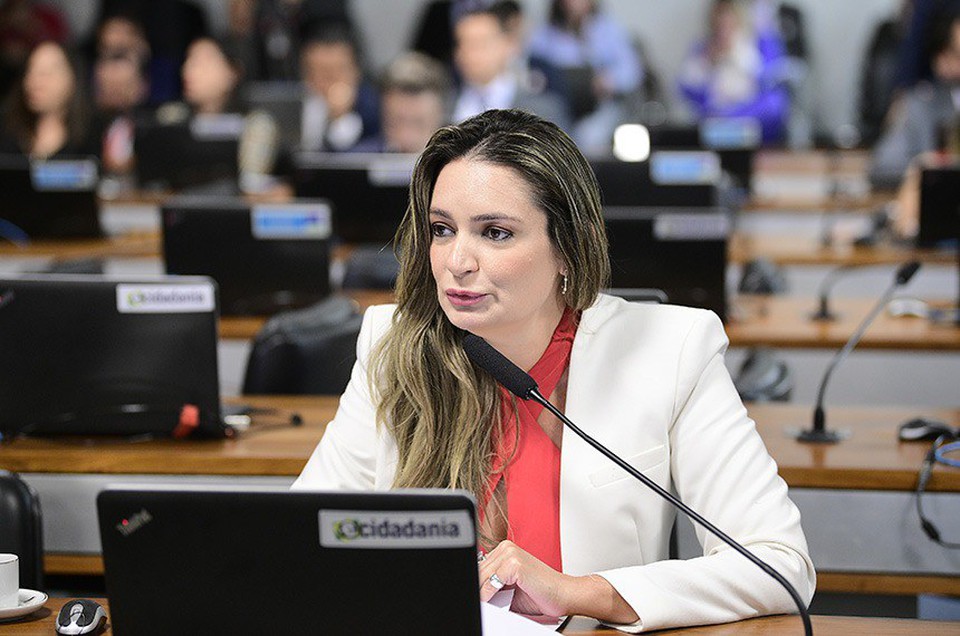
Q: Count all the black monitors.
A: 10